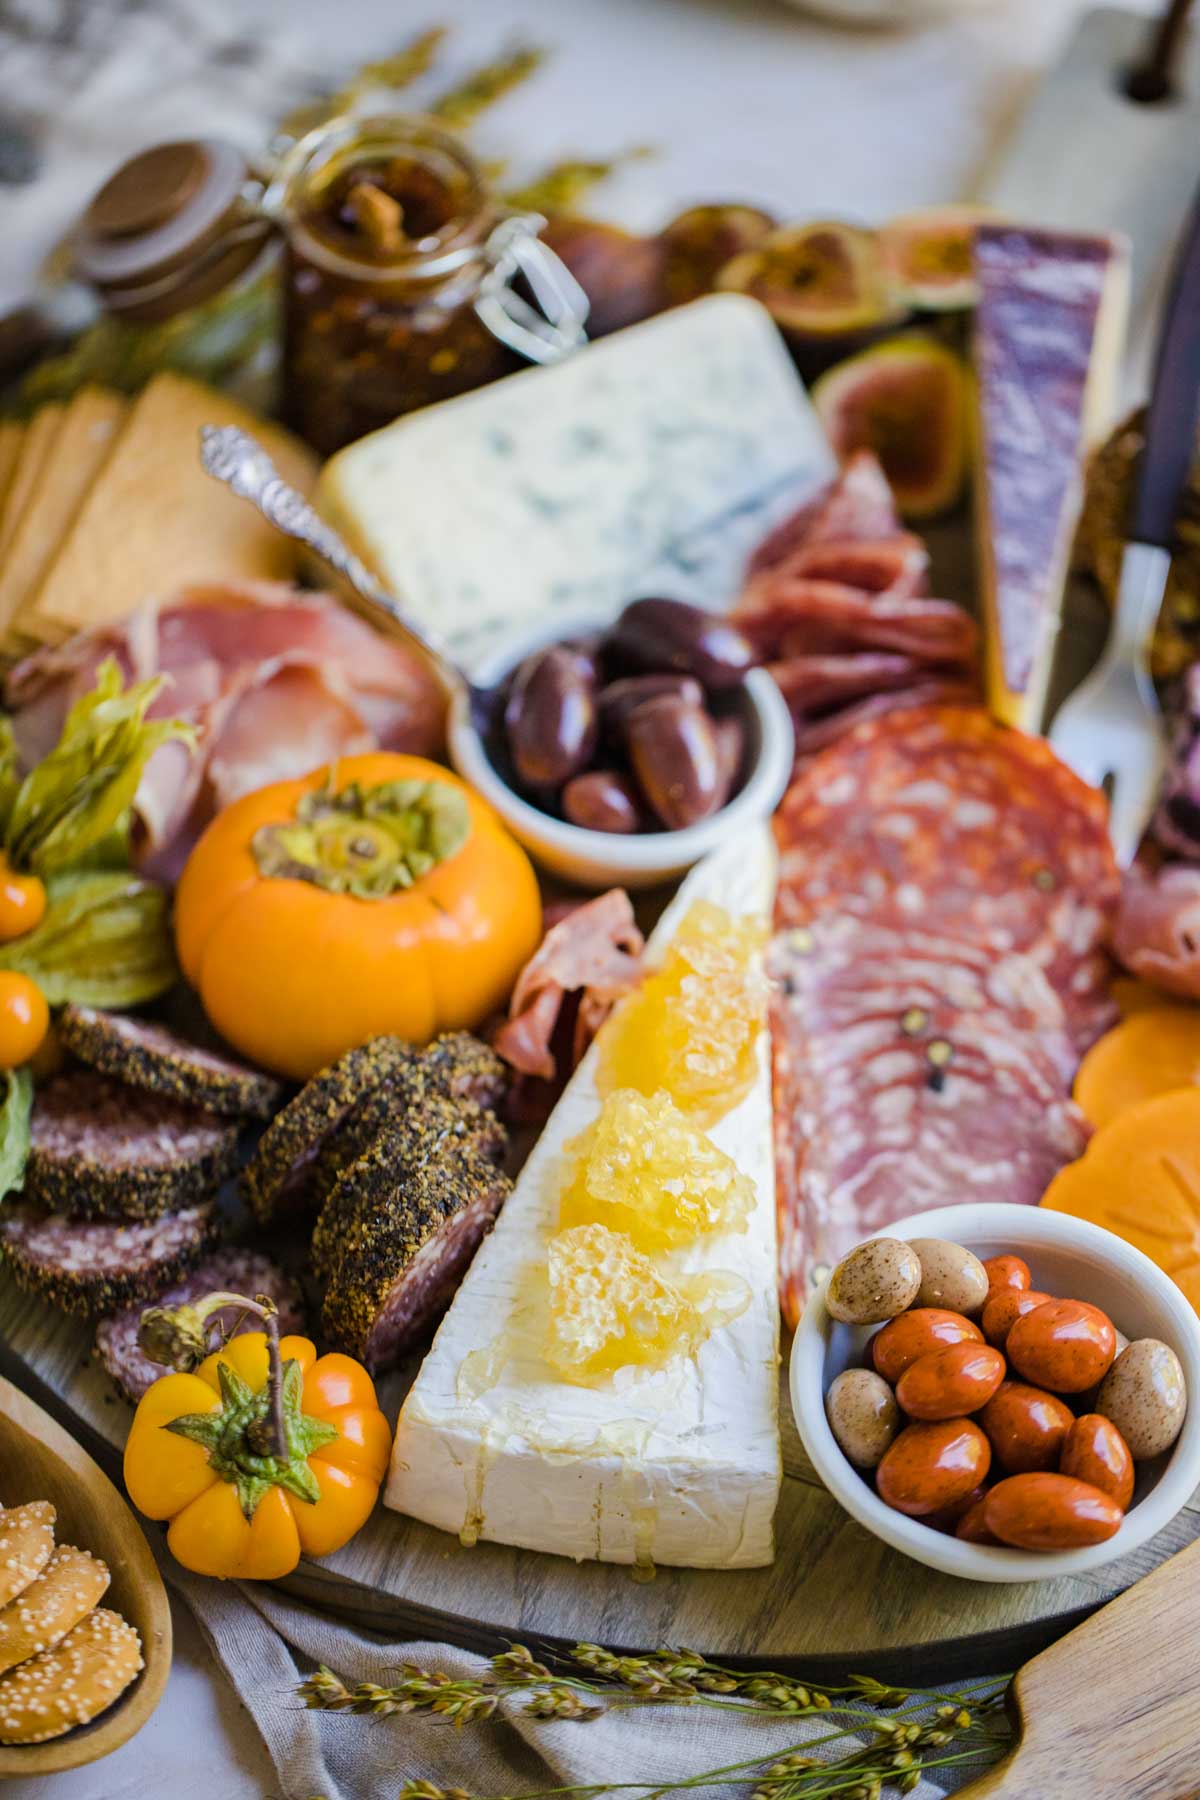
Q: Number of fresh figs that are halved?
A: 4